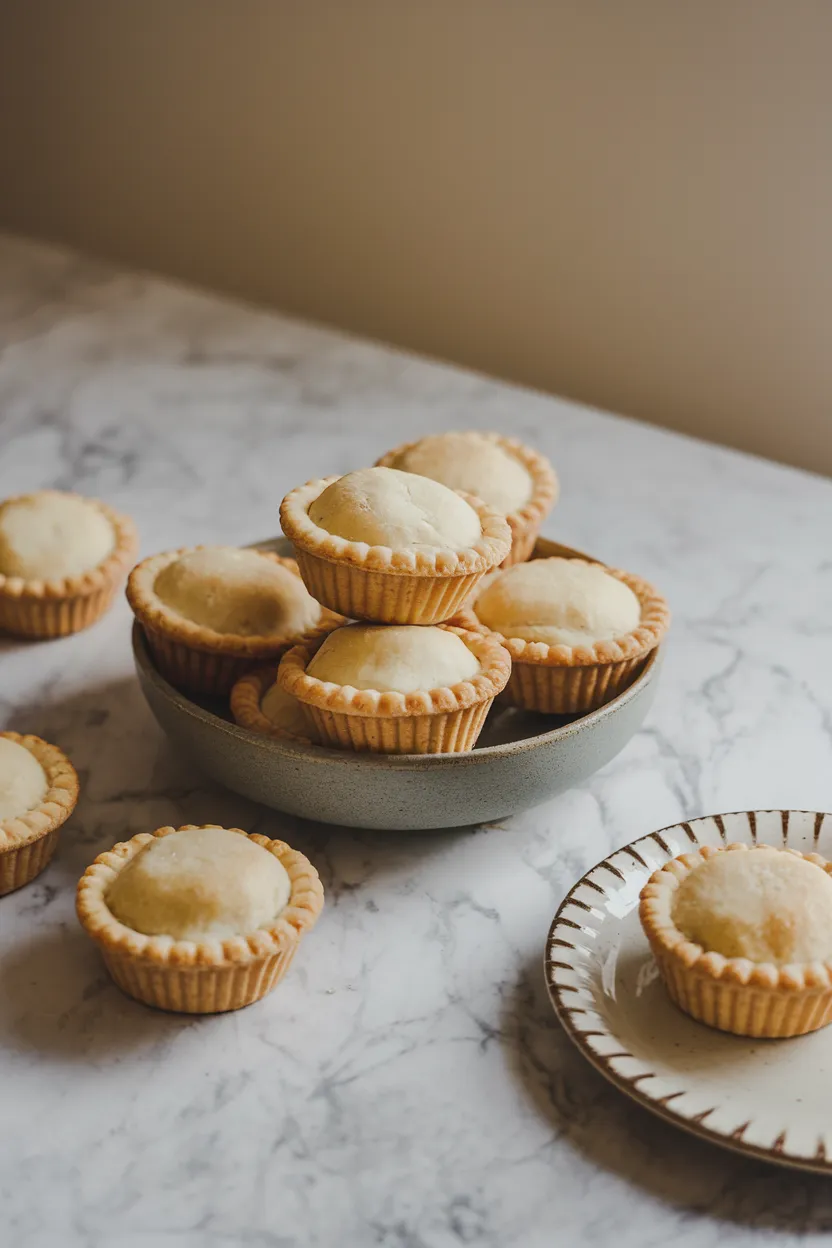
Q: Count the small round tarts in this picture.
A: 10